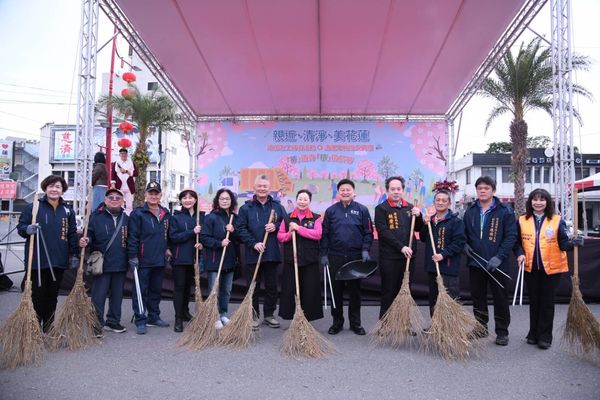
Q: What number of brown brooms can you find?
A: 9